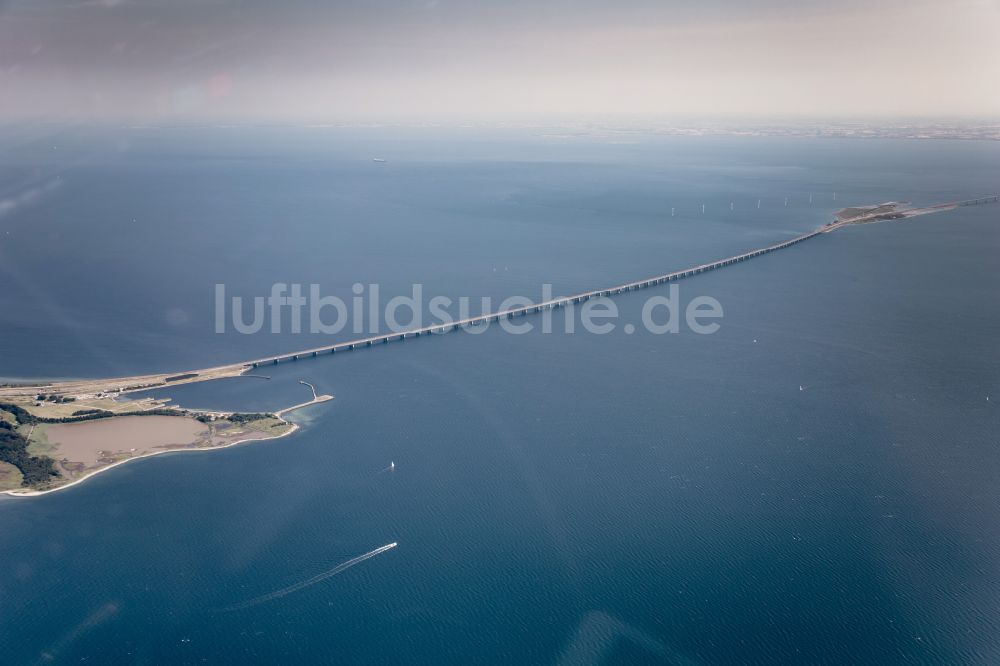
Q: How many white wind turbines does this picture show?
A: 7